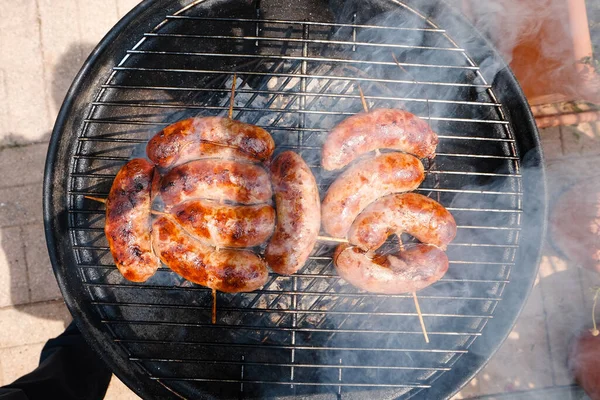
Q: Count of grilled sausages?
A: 10